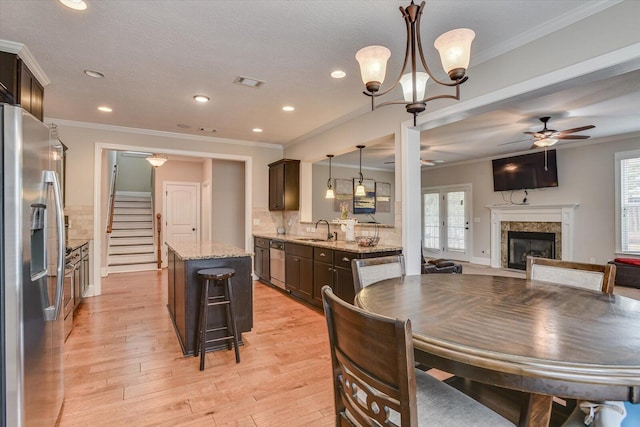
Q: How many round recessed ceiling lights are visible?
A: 7